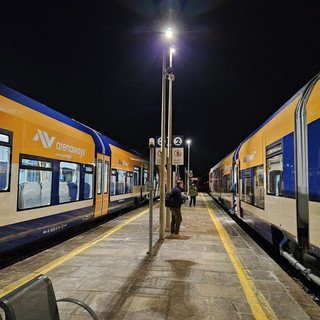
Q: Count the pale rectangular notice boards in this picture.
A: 2